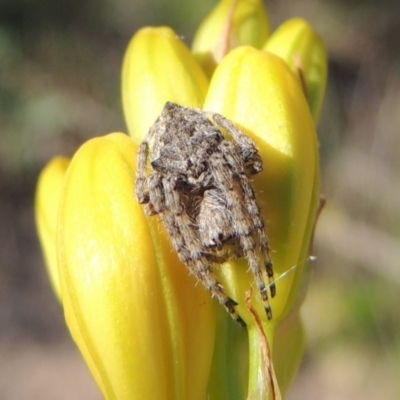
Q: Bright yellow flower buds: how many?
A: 6